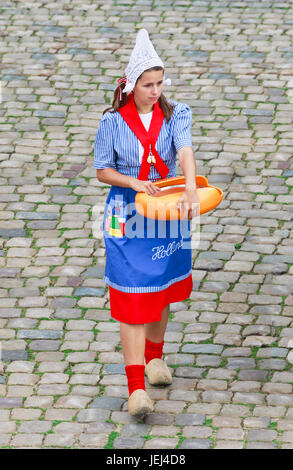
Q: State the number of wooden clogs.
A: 2